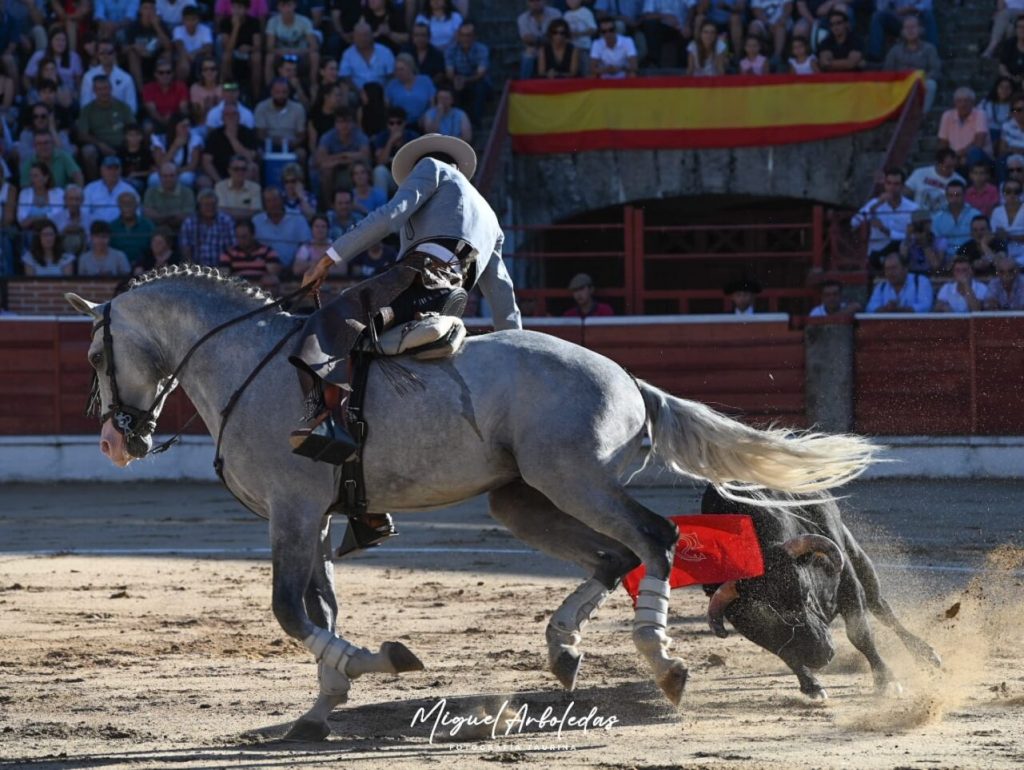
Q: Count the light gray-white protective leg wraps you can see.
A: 4